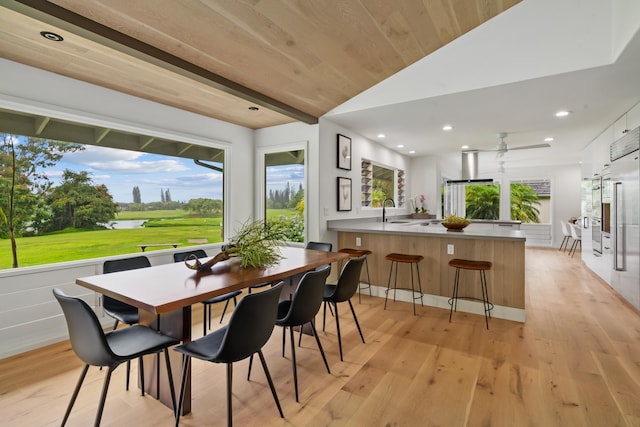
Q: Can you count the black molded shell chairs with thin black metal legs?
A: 8